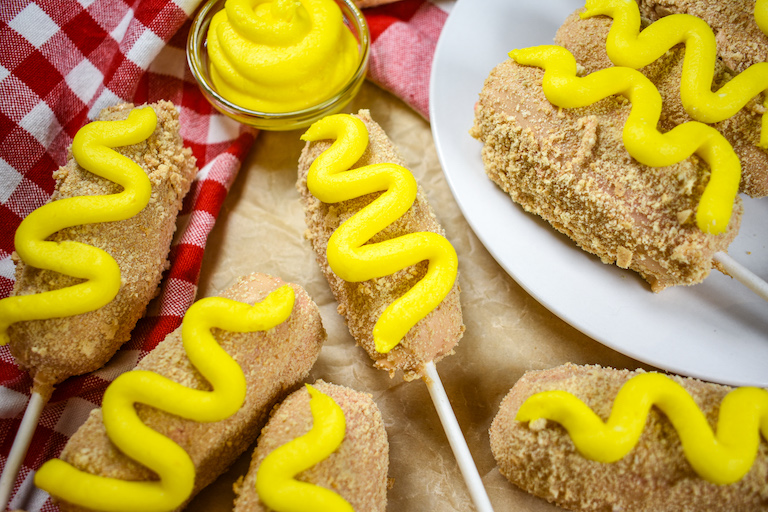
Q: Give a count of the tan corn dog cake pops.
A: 8